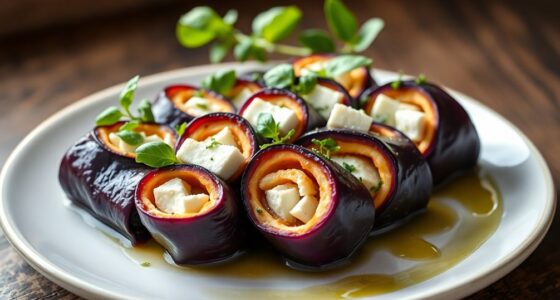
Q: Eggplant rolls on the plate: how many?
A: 11